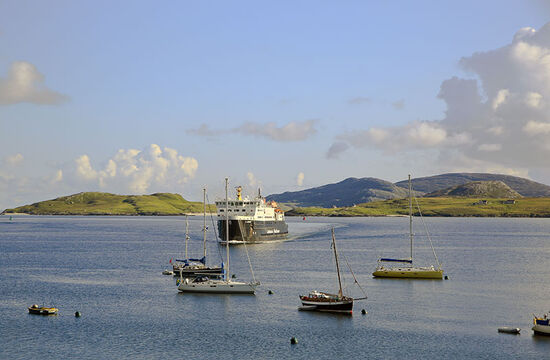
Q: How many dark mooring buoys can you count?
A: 6